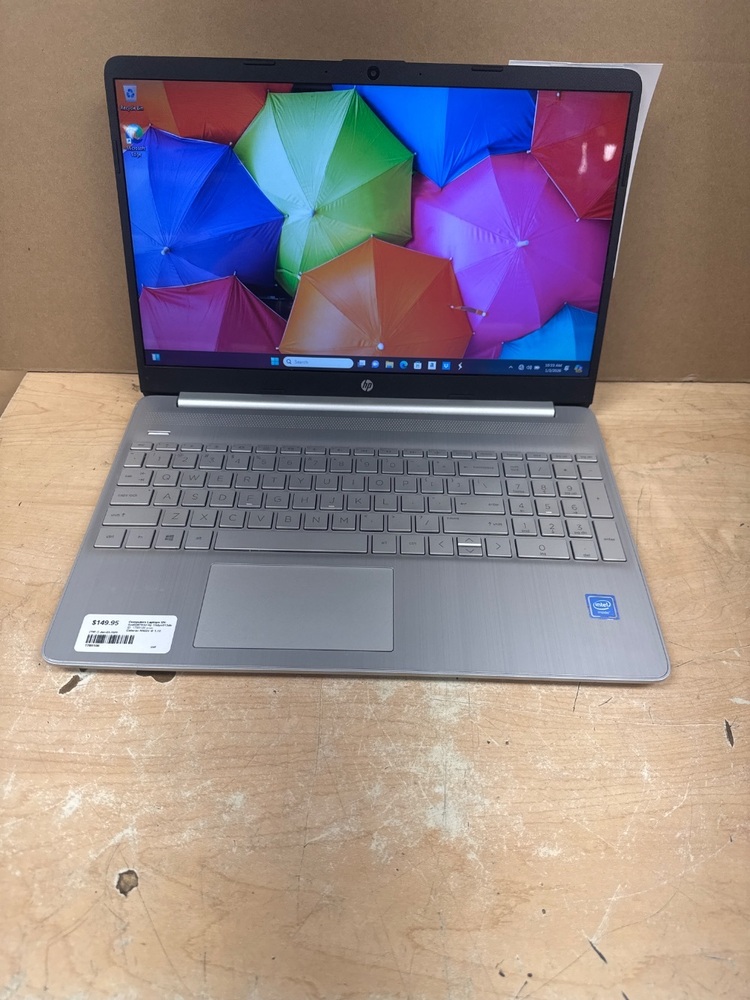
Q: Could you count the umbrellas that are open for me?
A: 9